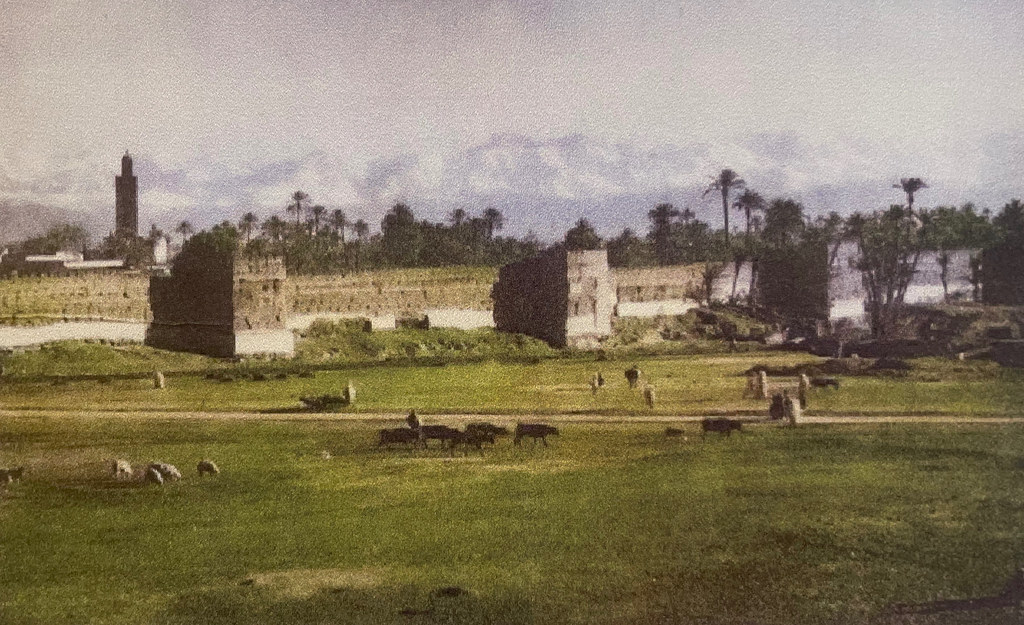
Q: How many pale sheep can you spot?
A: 4